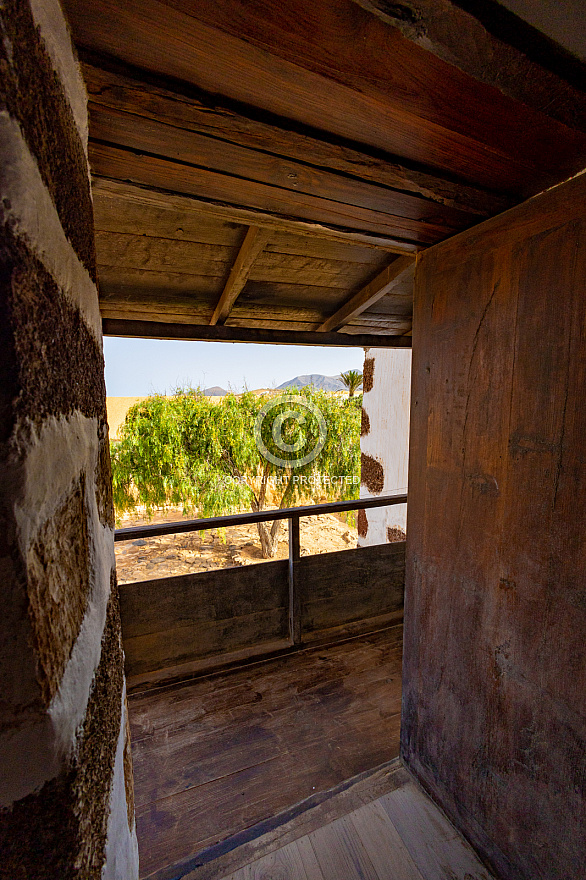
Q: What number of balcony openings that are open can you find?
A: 1